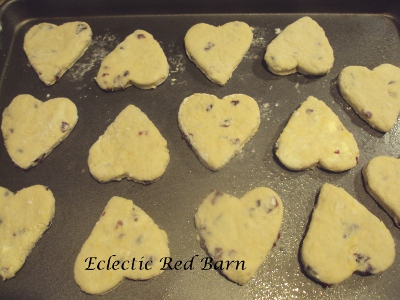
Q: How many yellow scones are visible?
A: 14